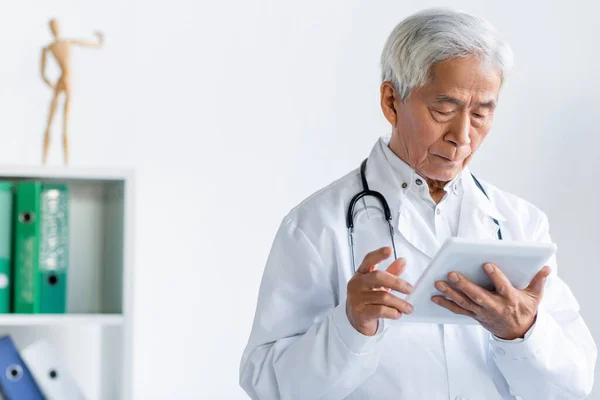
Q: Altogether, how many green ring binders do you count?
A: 3